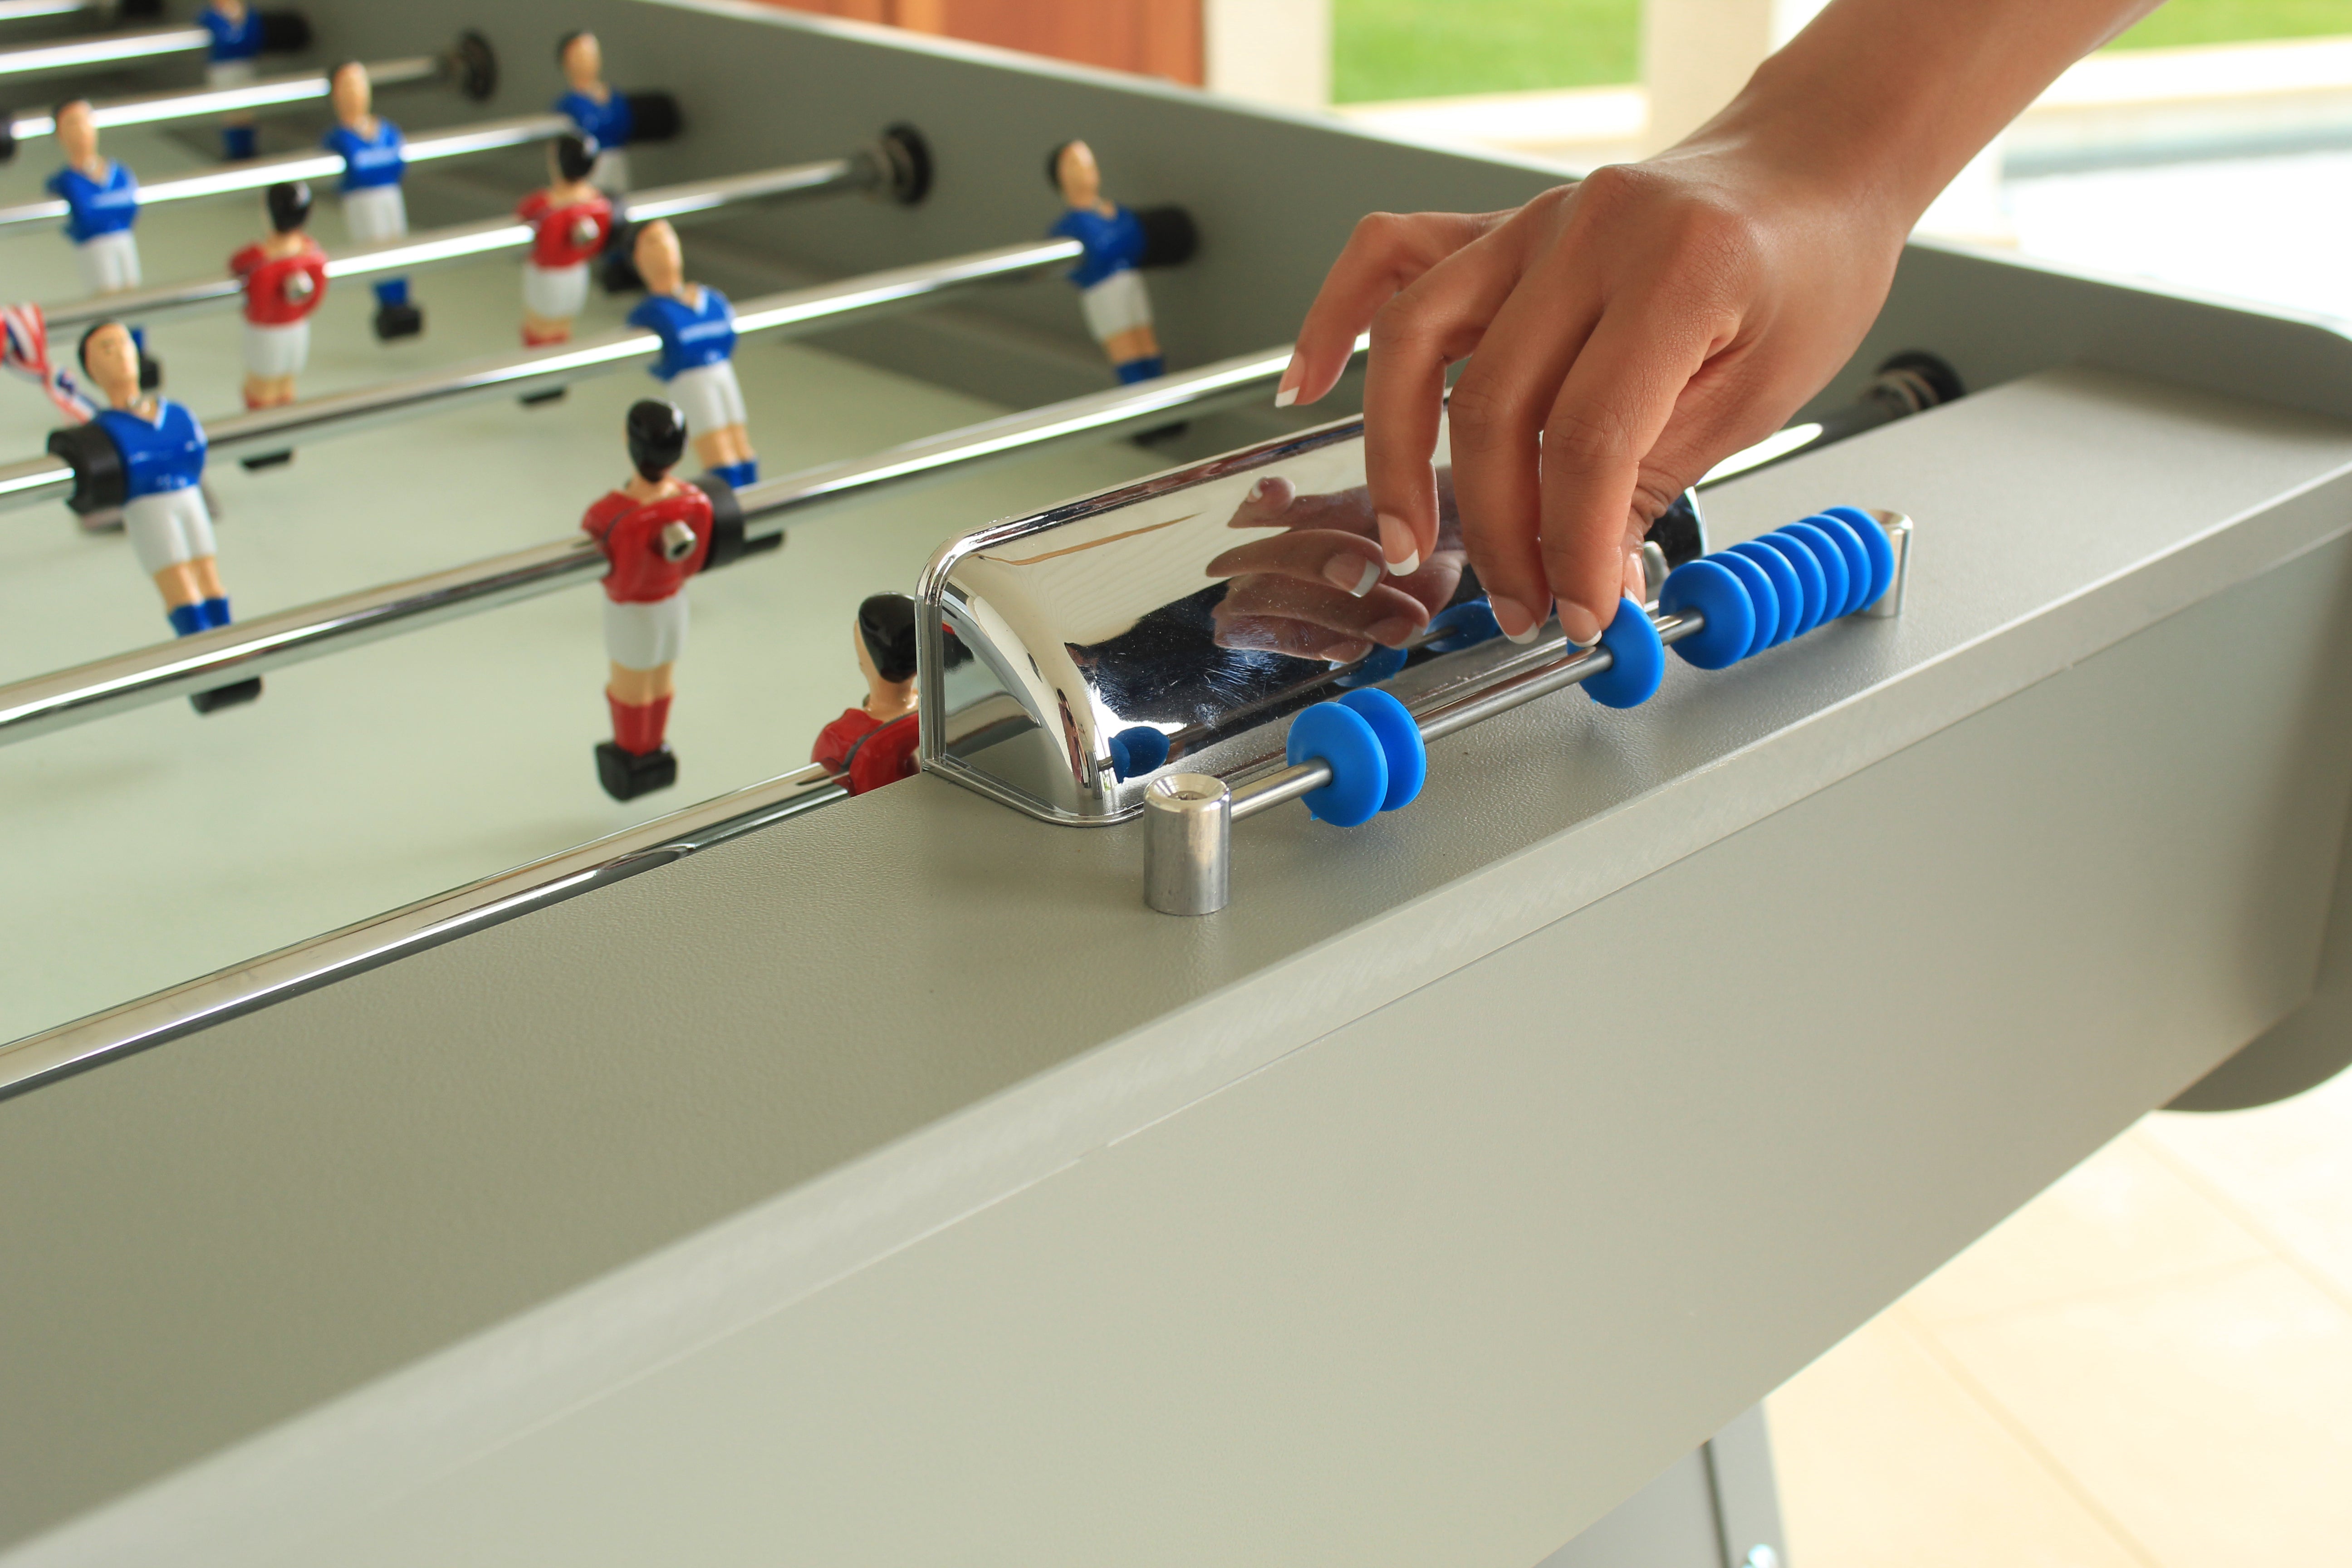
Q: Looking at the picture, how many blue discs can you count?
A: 10